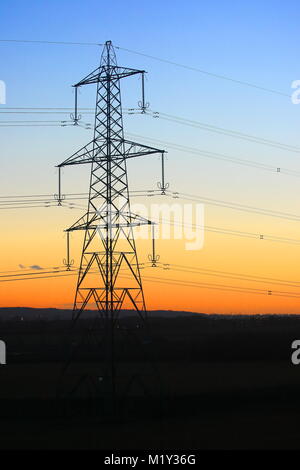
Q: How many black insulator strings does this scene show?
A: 6